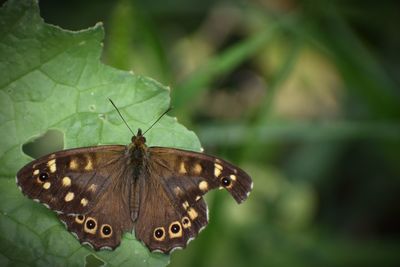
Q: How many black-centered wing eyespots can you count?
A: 8